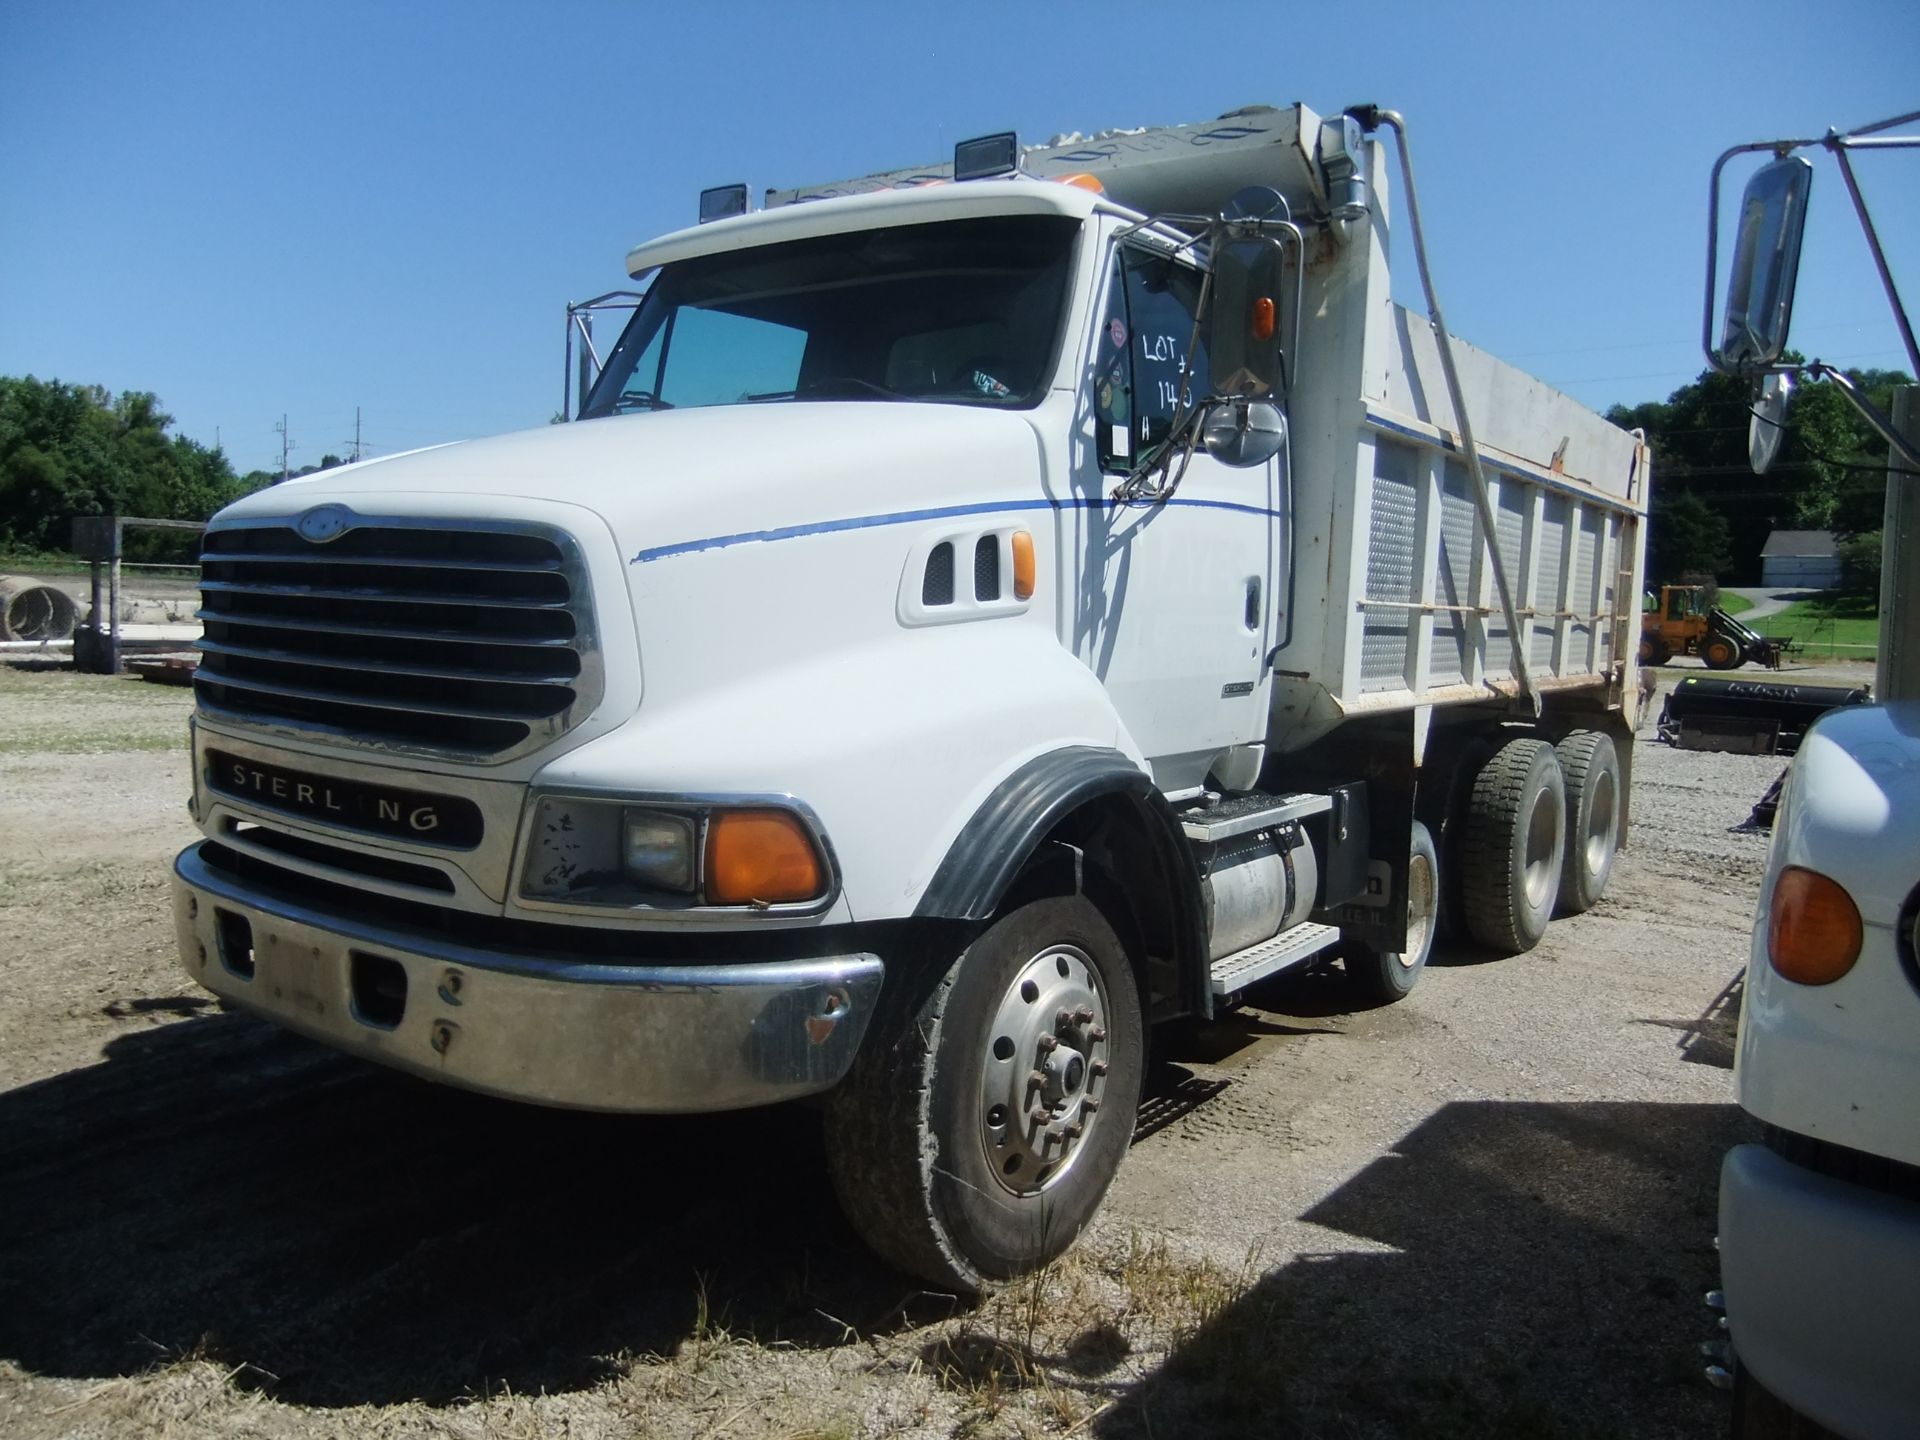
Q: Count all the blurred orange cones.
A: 0